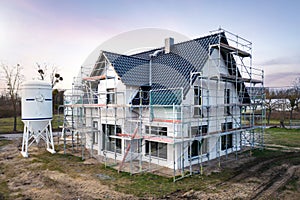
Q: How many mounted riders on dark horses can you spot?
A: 0